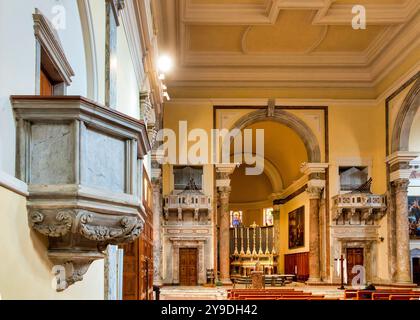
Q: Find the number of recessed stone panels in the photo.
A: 2